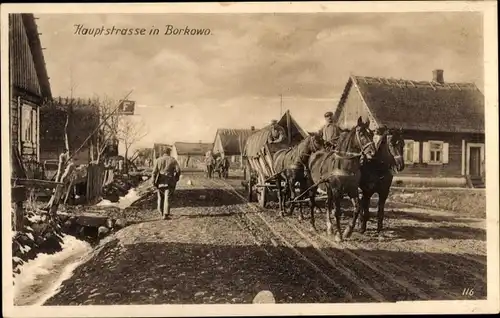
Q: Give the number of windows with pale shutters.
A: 2